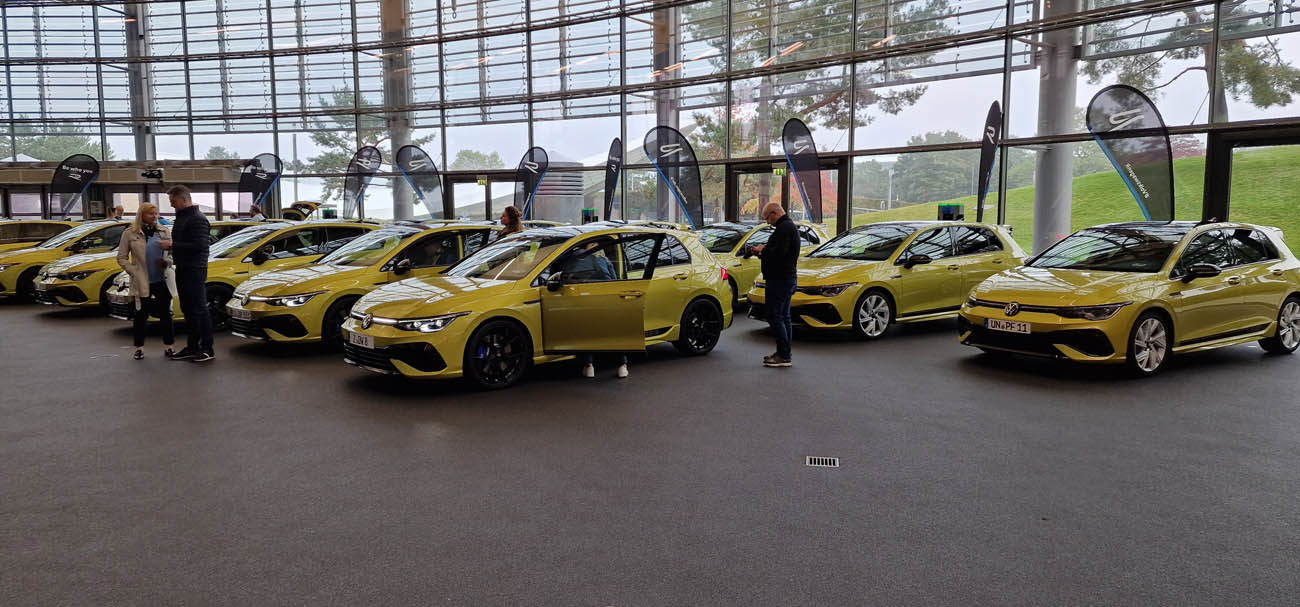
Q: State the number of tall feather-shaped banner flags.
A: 10